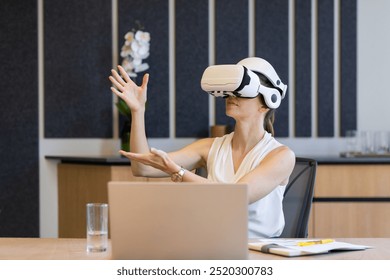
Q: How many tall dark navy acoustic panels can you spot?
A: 9